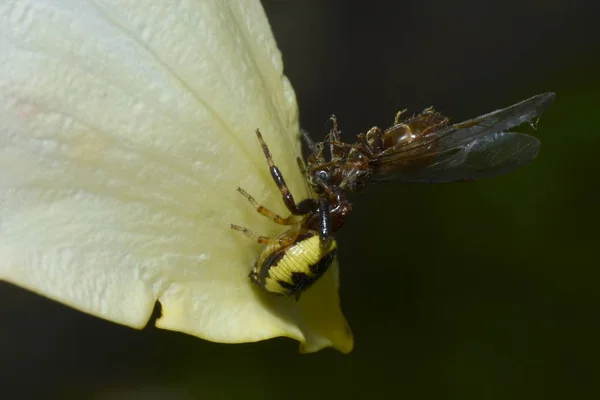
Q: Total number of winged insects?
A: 1